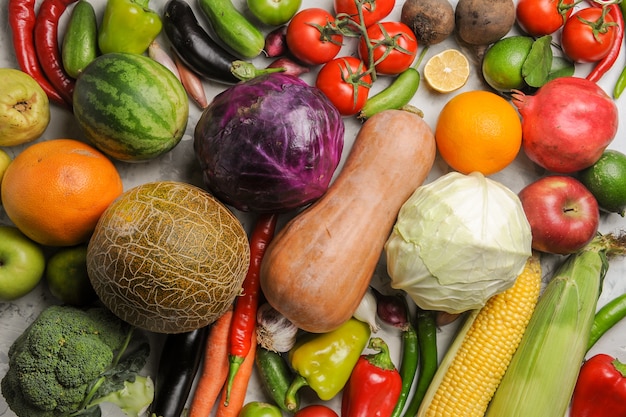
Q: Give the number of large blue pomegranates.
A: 0